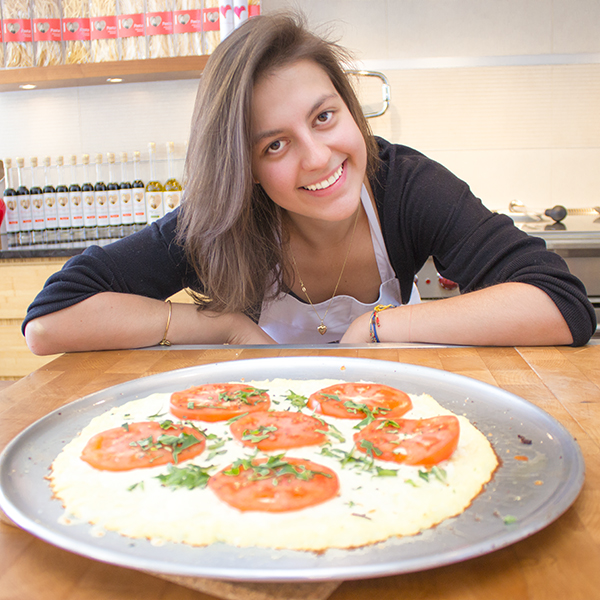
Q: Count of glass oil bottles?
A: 13